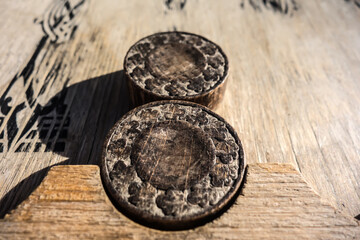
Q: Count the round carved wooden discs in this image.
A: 2